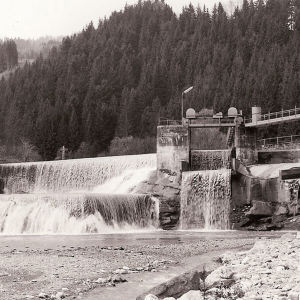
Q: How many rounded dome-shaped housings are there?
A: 2